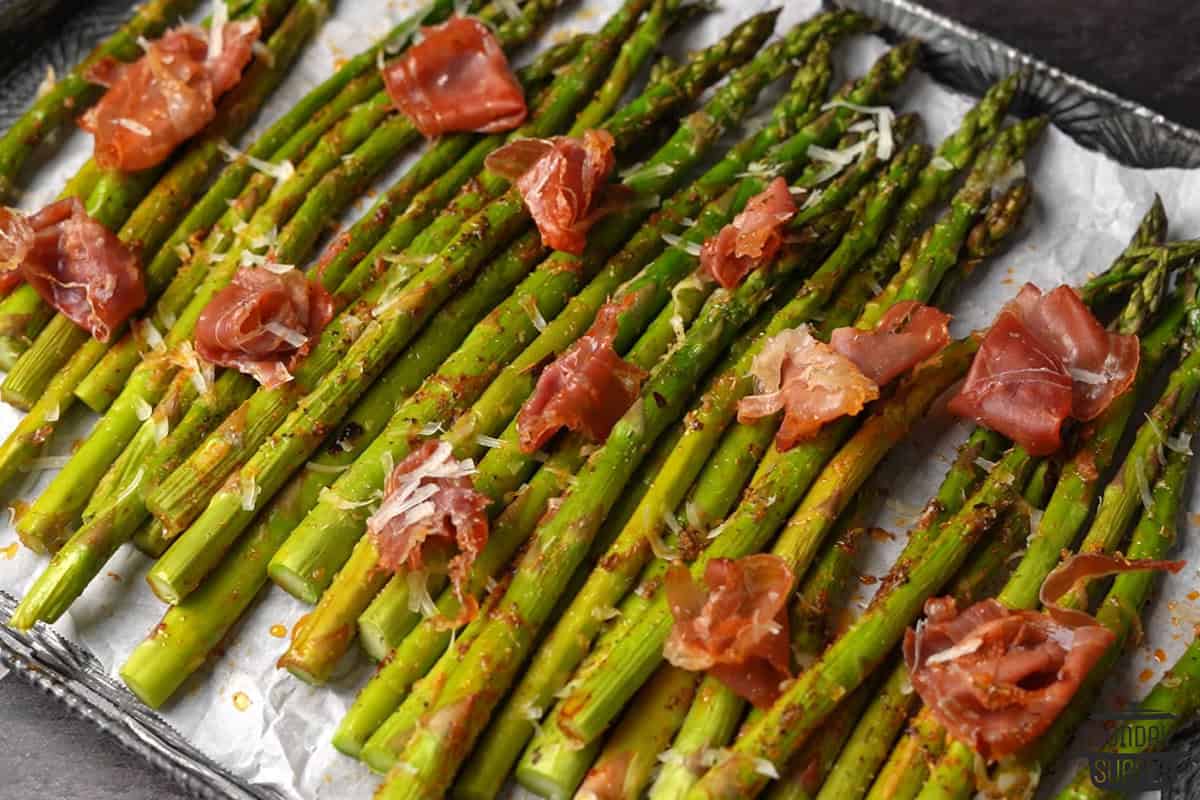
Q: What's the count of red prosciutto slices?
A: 12